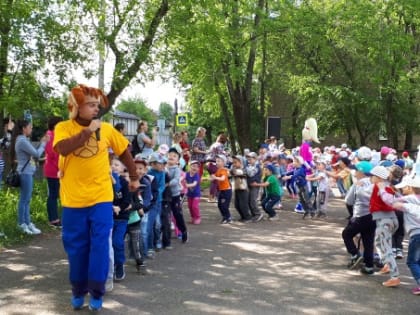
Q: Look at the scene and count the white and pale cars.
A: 0